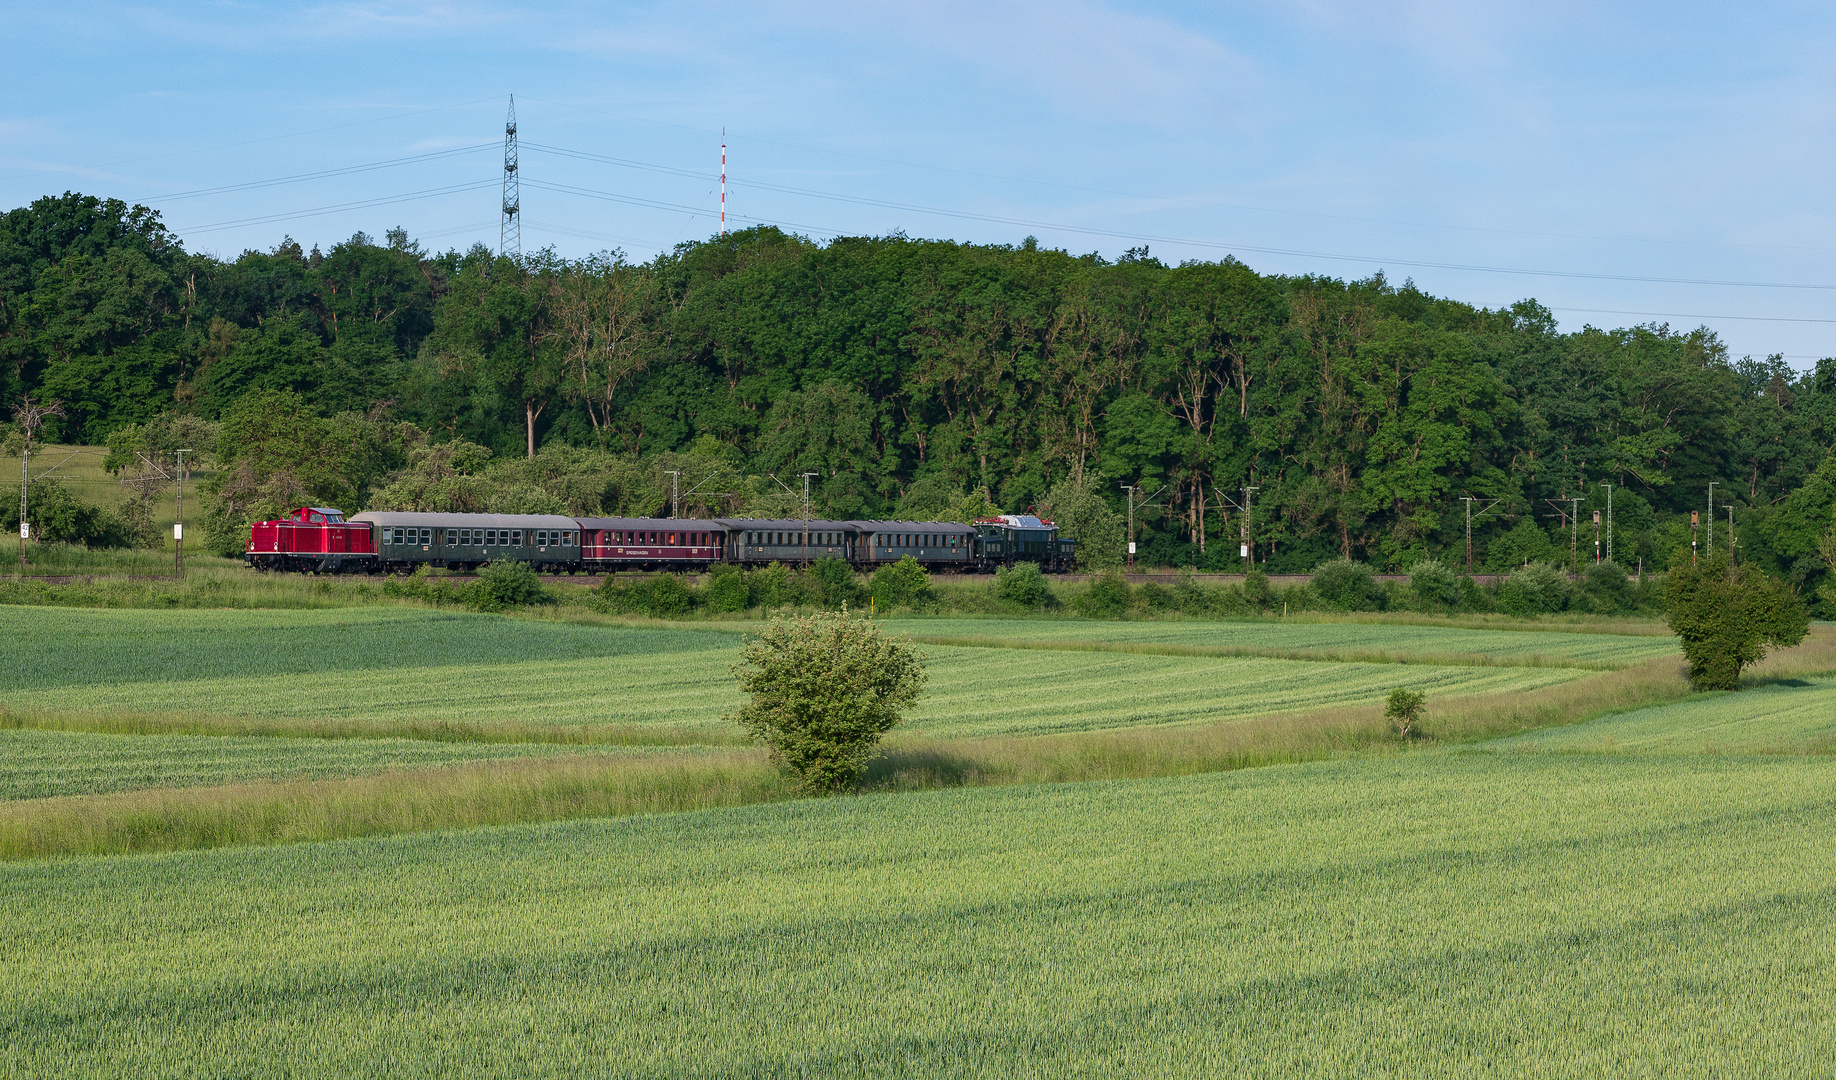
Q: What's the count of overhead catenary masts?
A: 11